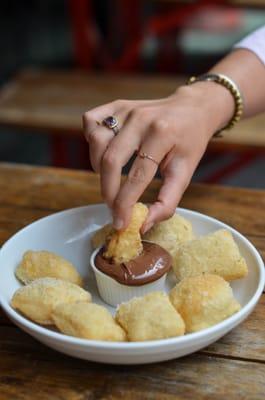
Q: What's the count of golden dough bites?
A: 9